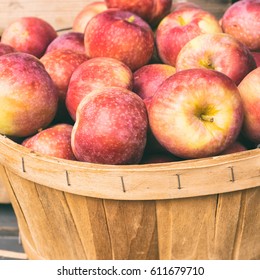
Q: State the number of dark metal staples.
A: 5